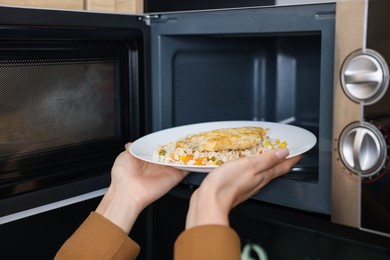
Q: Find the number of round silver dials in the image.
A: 2